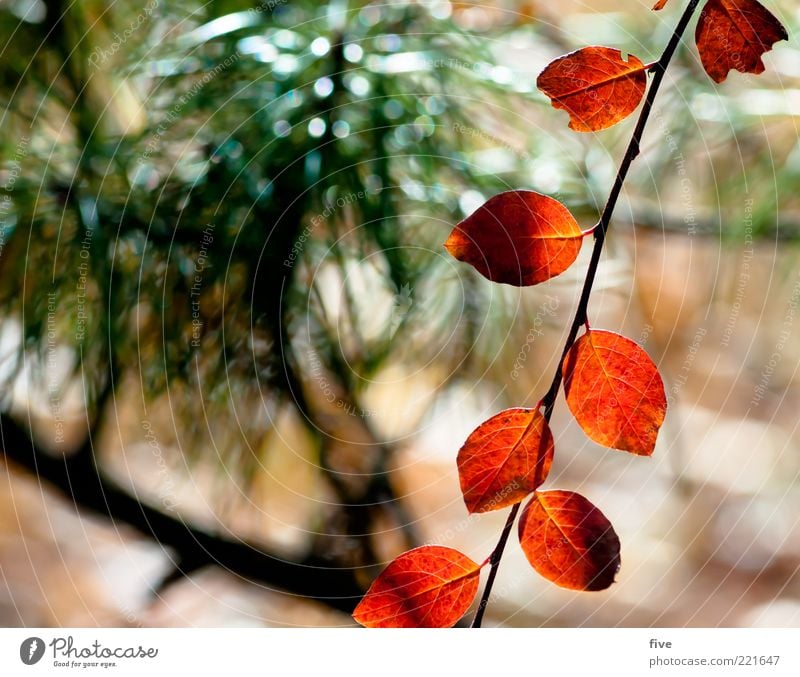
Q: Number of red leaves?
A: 7